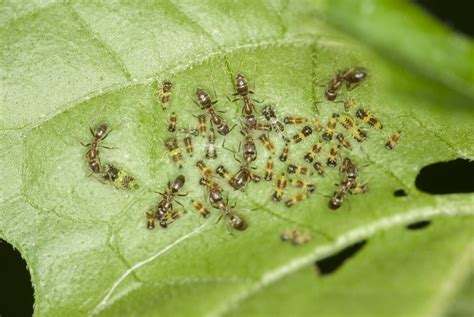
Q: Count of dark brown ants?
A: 8